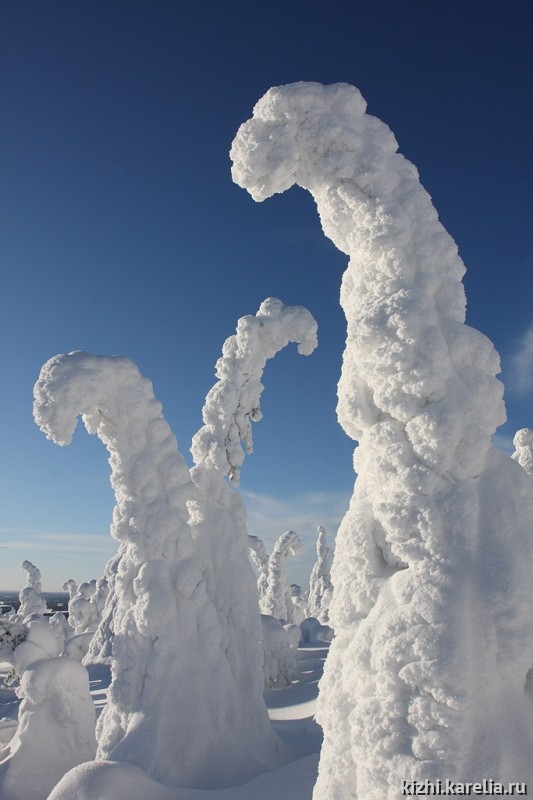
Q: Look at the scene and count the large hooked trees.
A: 3